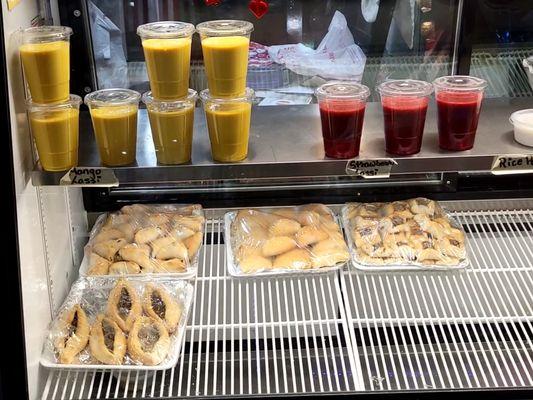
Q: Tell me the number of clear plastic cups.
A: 10